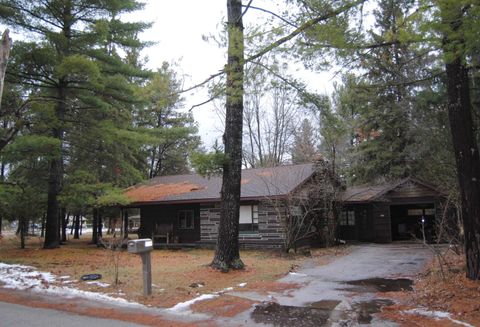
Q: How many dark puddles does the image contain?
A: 3